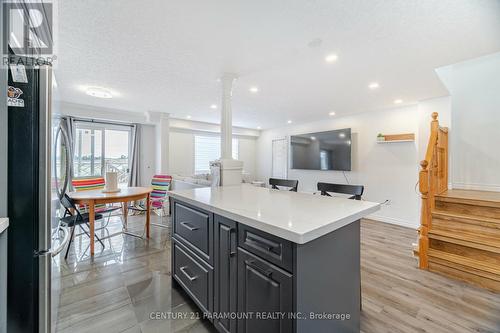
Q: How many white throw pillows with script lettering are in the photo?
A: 0